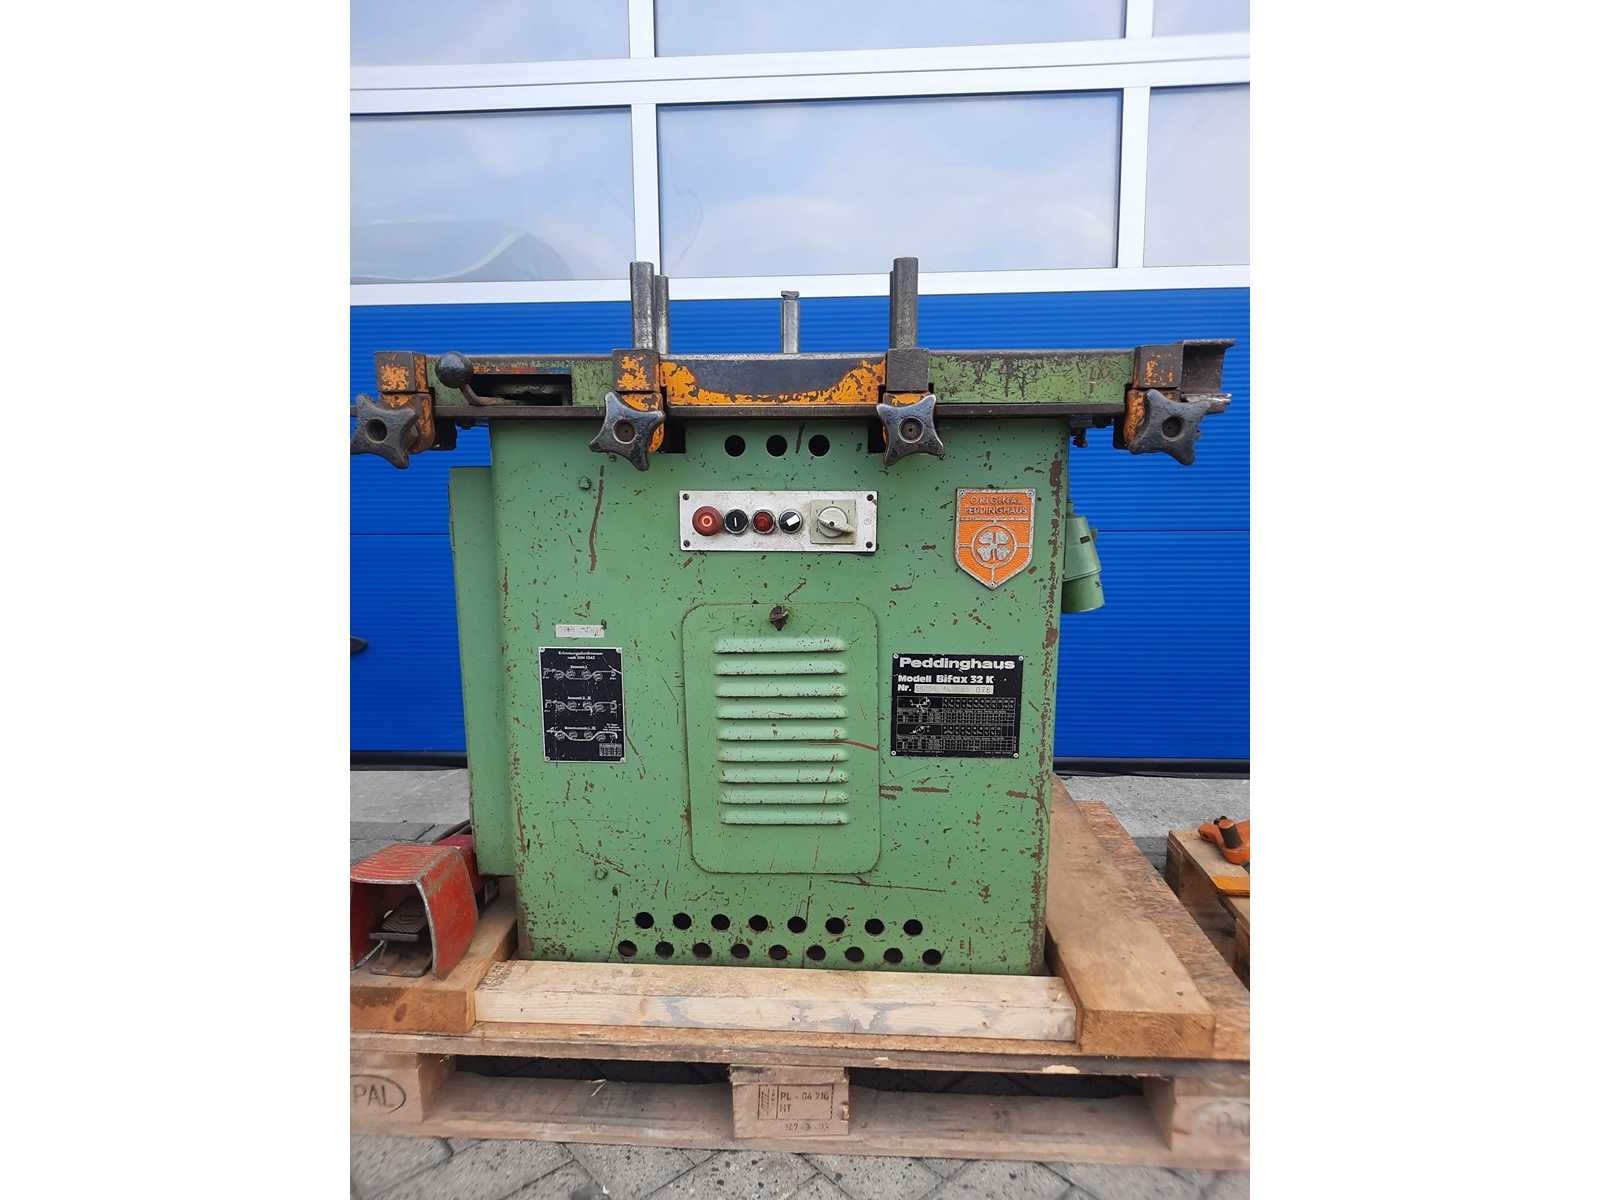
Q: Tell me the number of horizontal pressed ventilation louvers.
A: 9